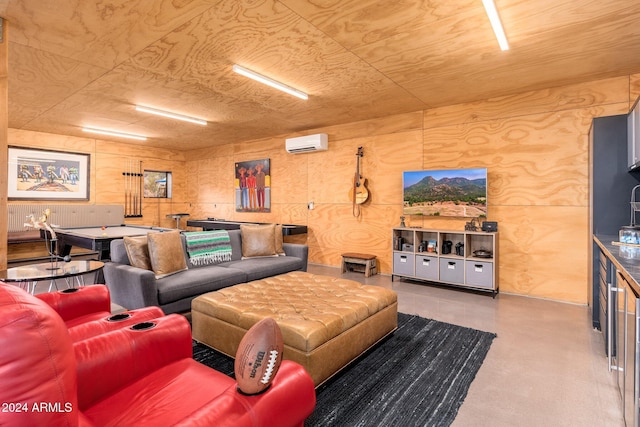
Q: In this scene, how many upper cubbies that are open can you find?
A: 4